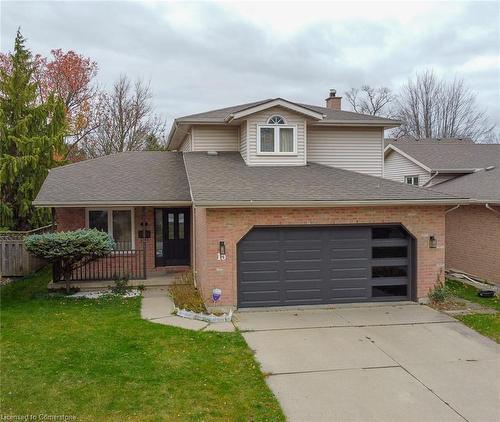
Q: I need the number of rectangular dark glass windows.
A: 4